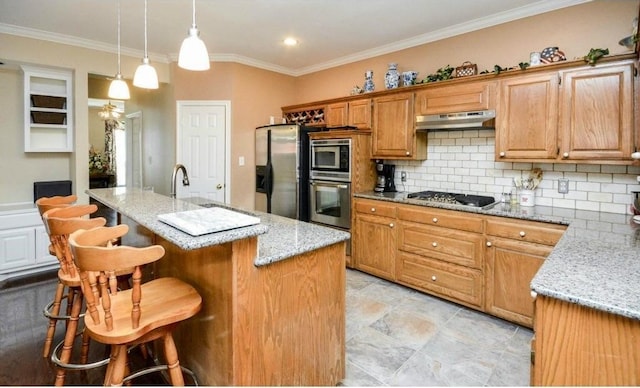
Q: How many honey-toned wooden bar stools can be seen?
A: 3